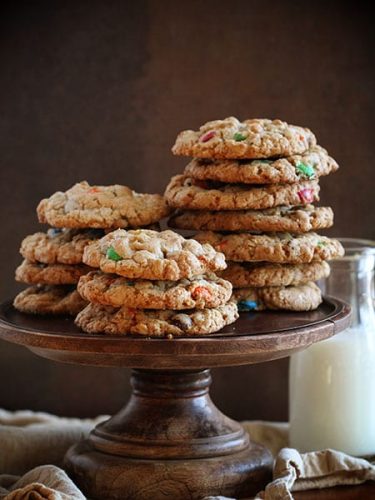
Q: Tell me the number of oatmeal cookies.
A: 14